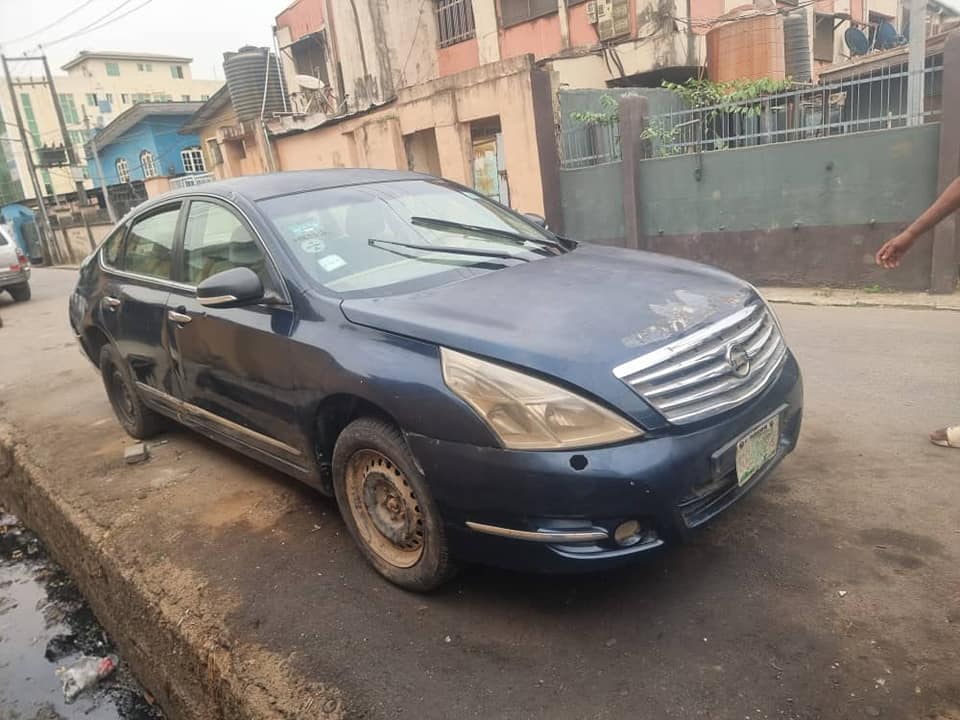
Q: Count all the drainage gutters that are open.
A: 1